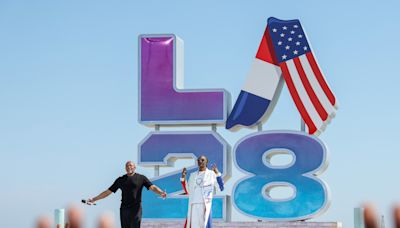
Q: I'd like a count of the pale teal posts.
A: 2